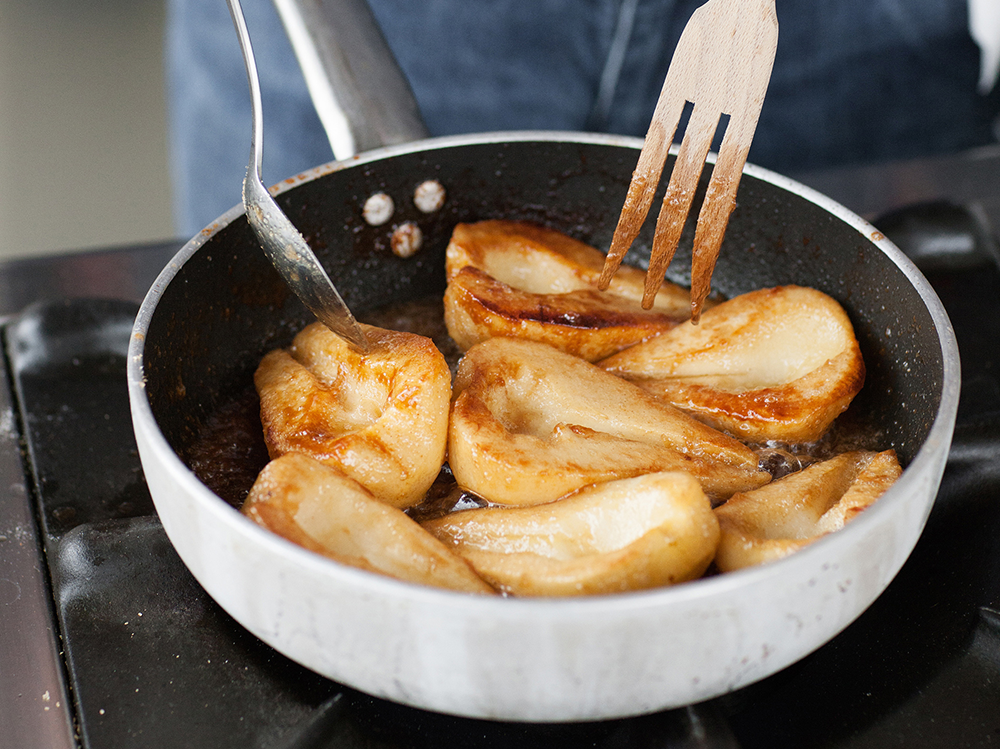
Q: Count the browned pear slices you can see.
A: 7